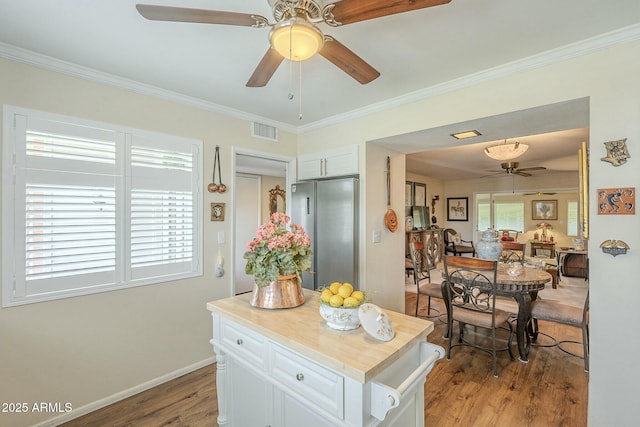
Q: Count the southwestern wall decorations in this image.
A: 3